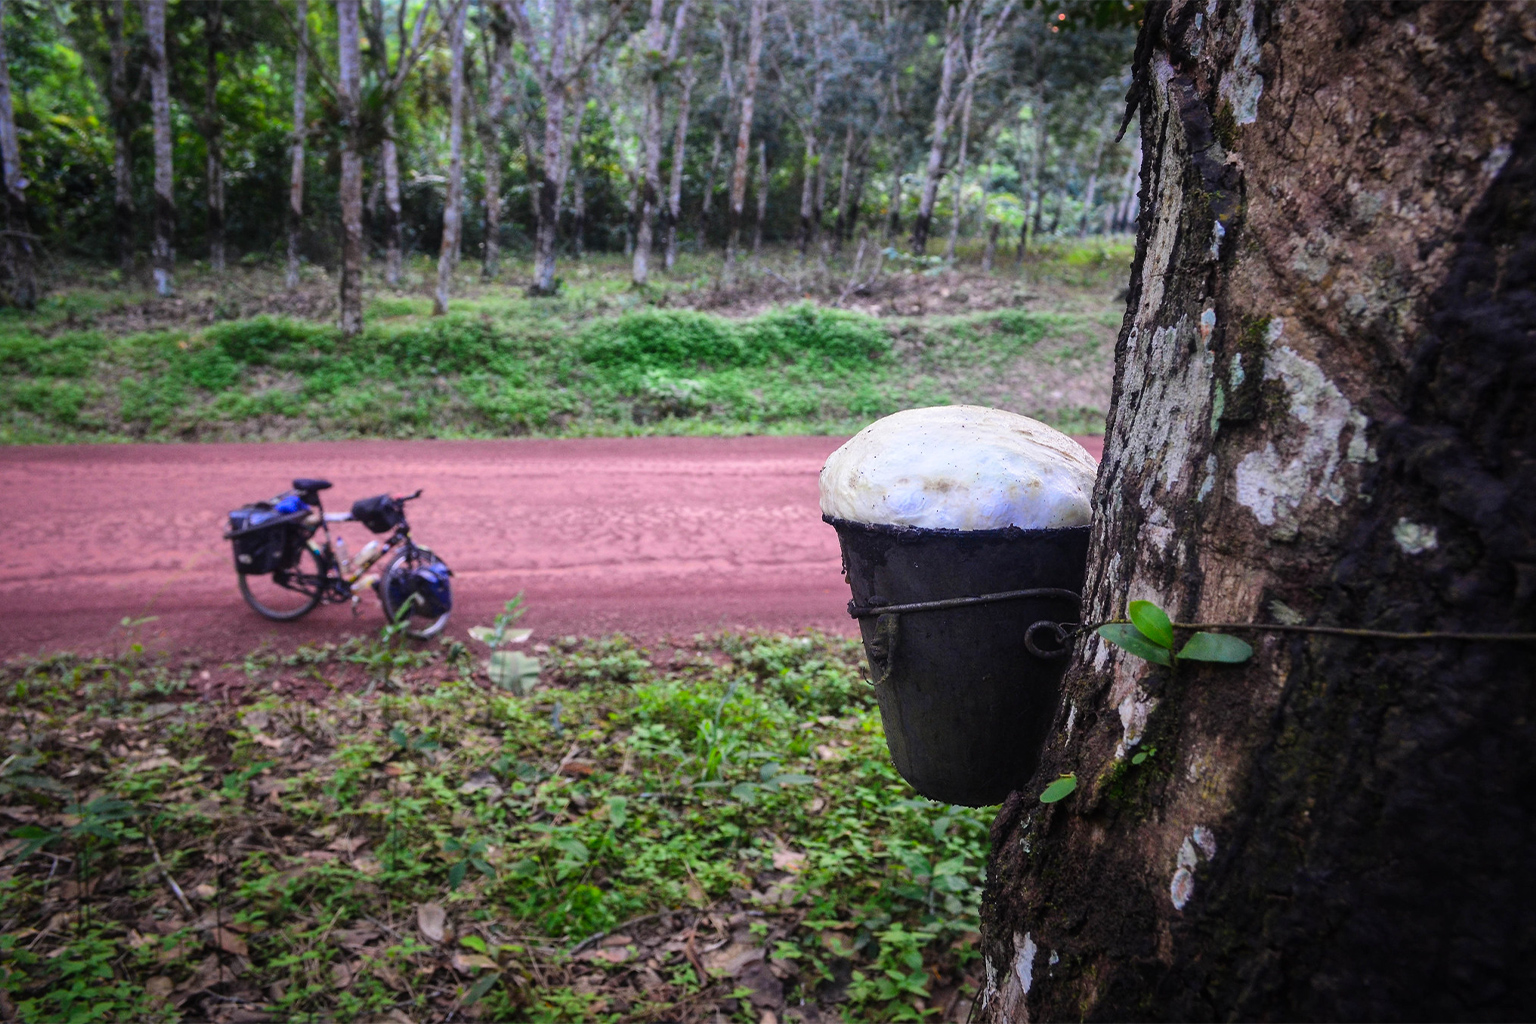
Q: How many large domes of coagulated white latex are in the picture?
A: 1